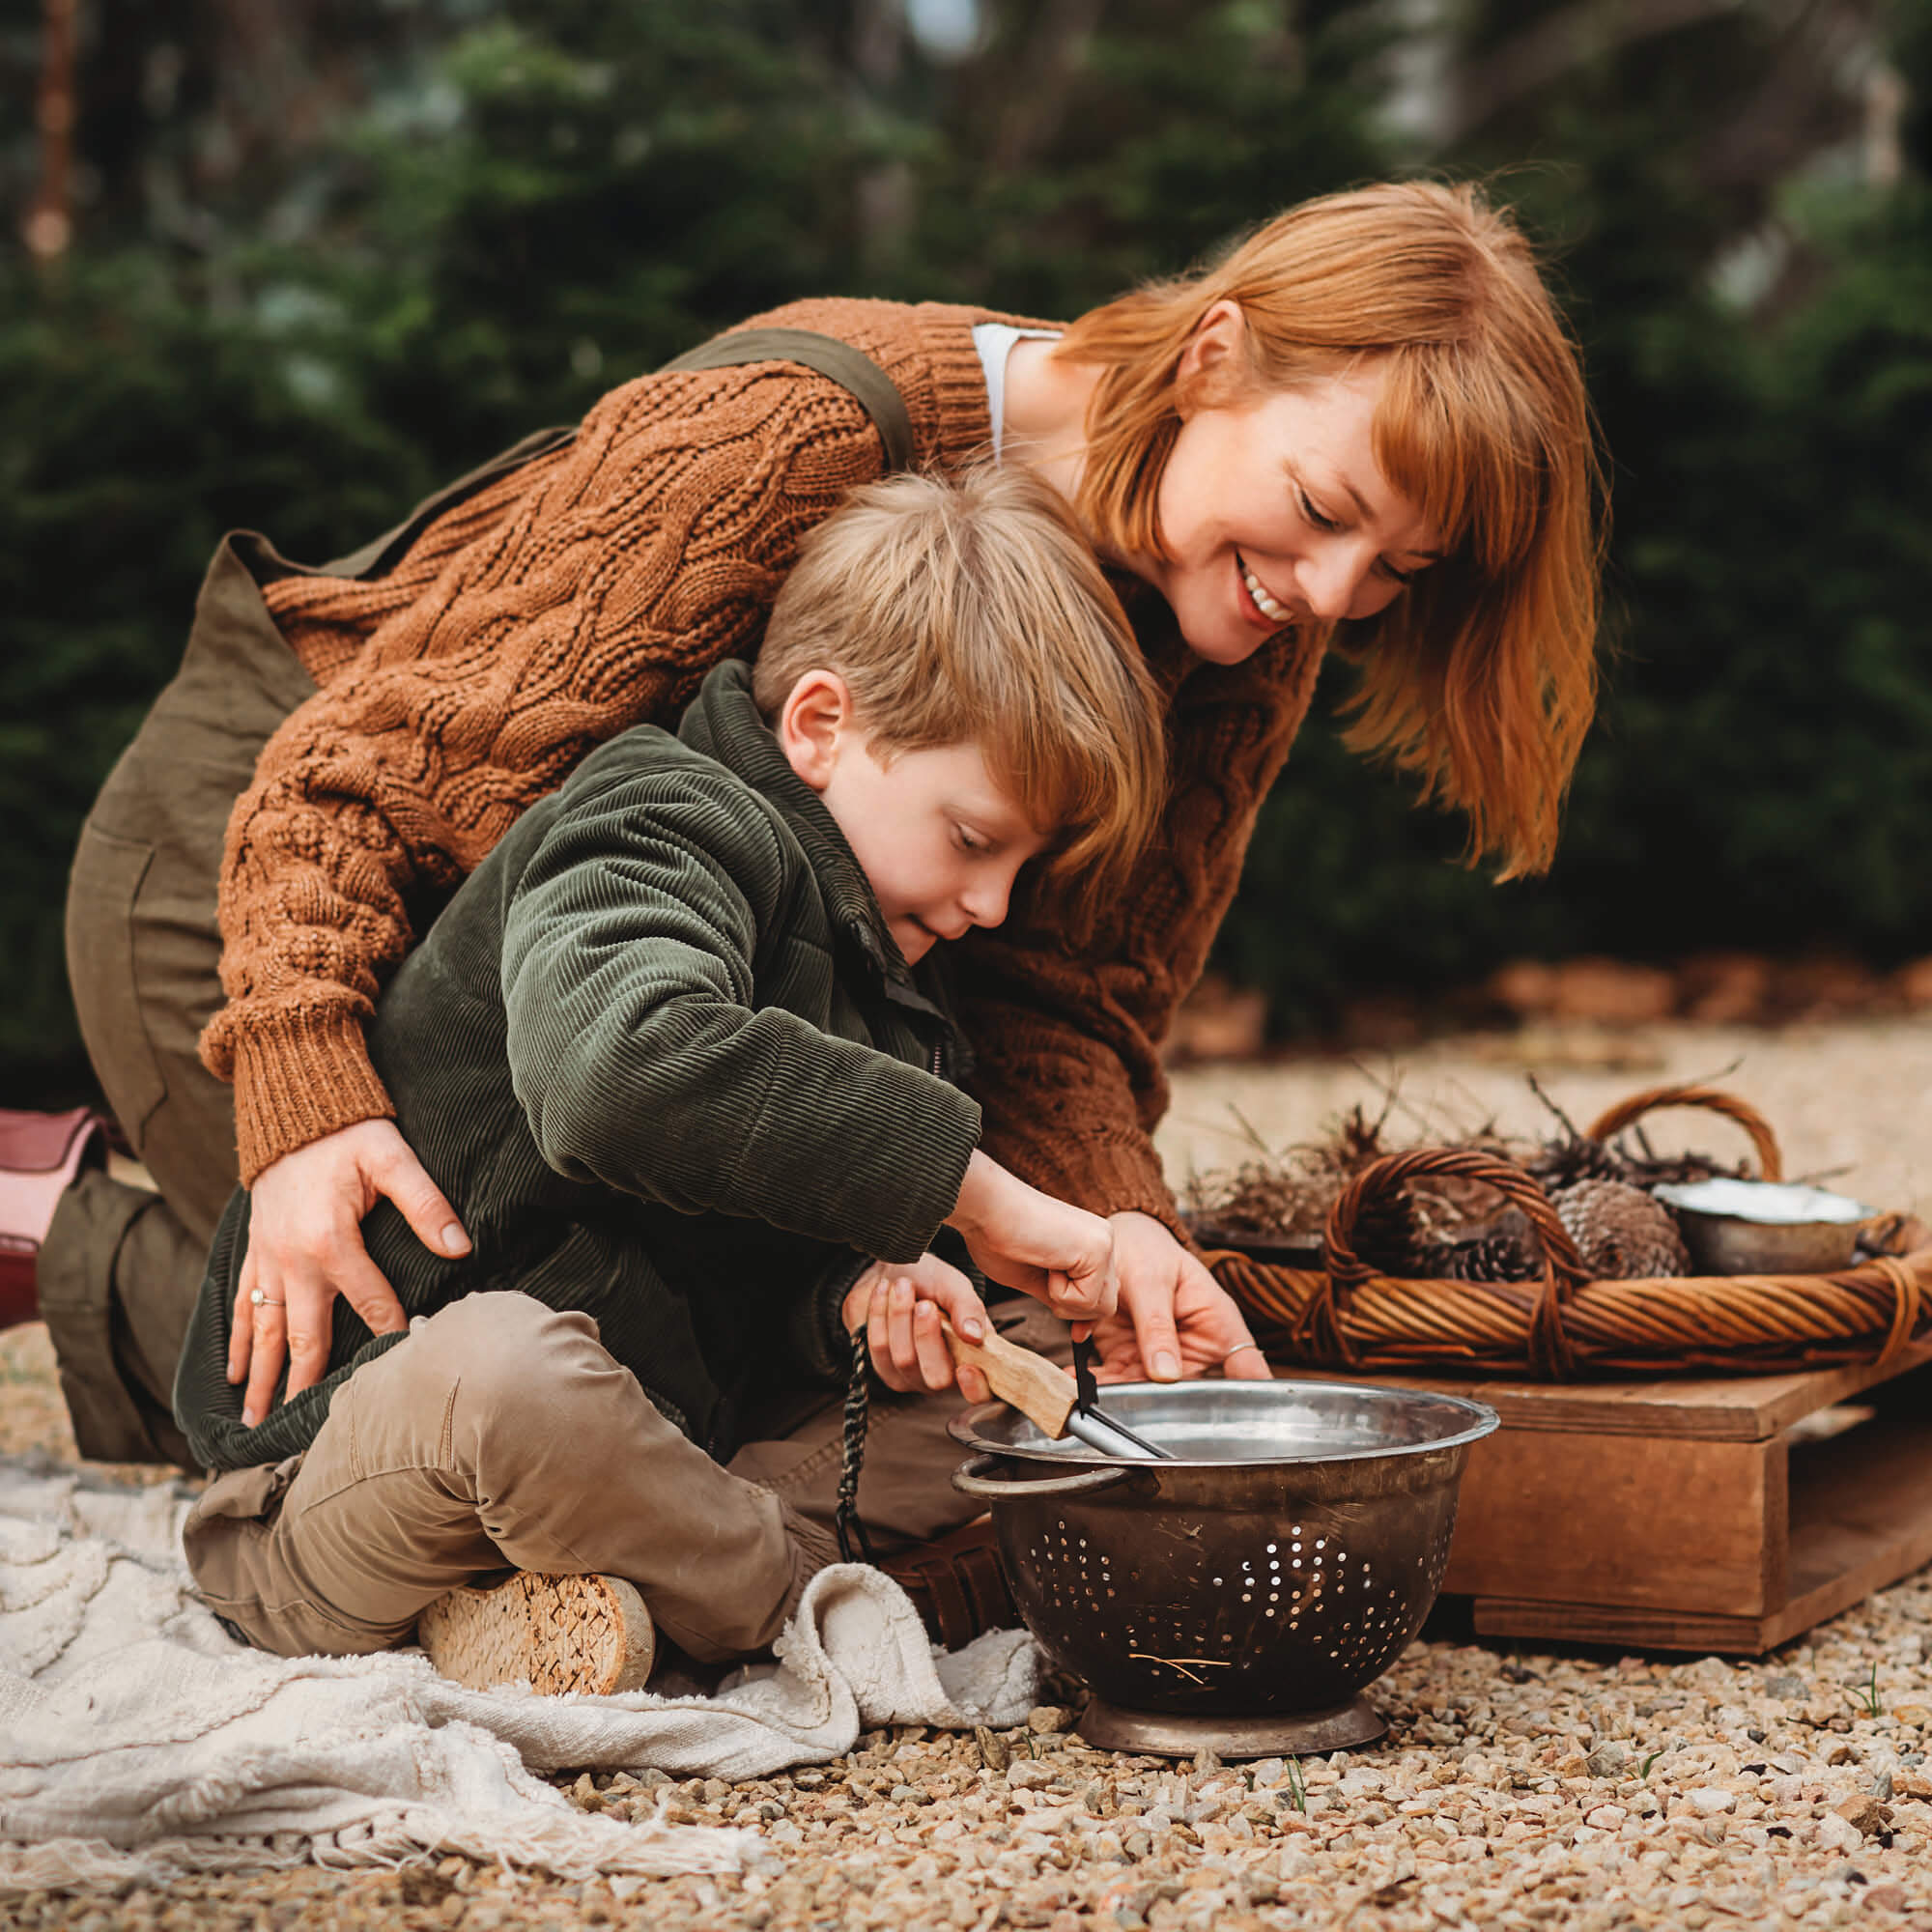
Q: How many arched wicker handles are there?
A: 2